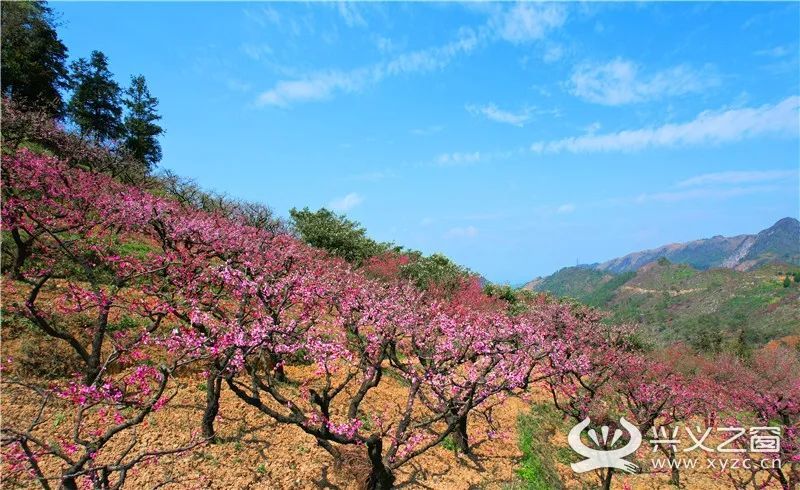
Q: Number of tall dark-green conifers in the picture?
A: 3